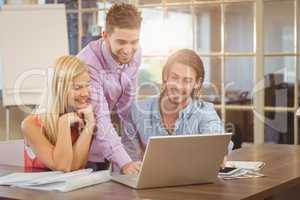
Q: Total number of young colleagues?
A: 3